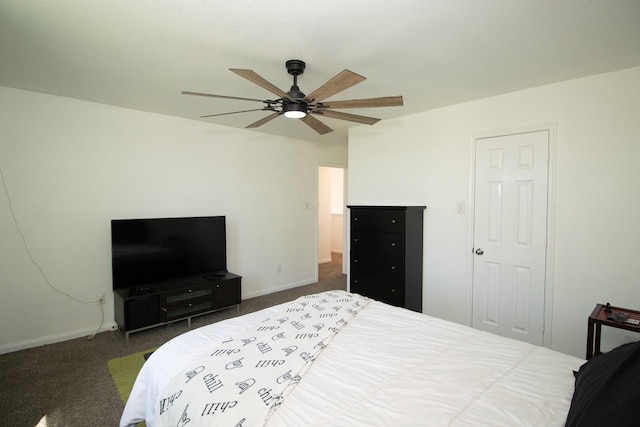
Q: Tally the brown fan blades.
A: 8